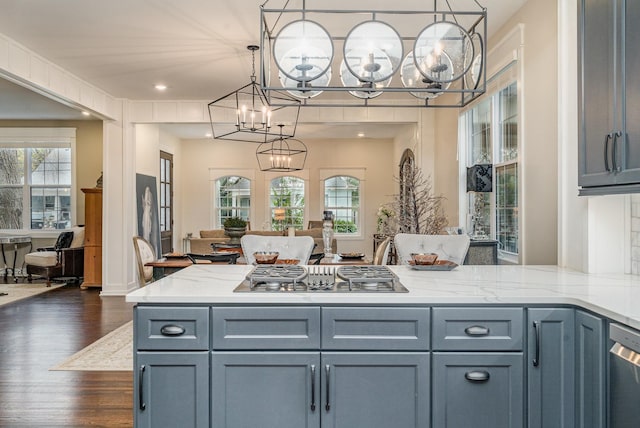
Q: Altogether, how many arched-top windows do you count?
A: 3